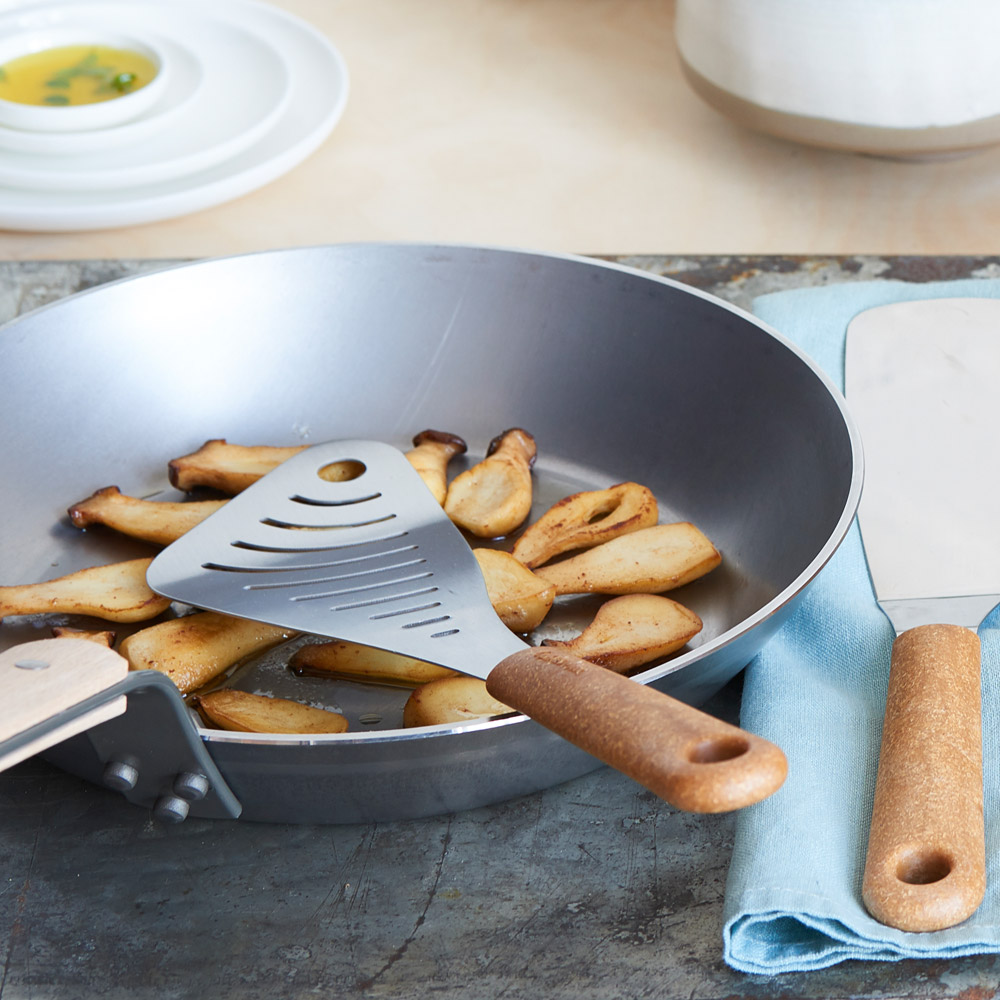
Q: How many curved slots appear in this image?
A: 10